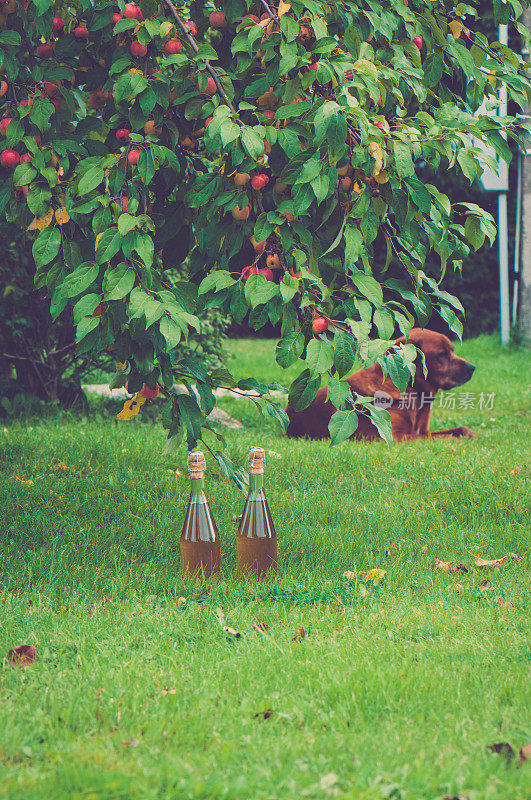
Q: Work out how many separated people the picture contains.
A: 0